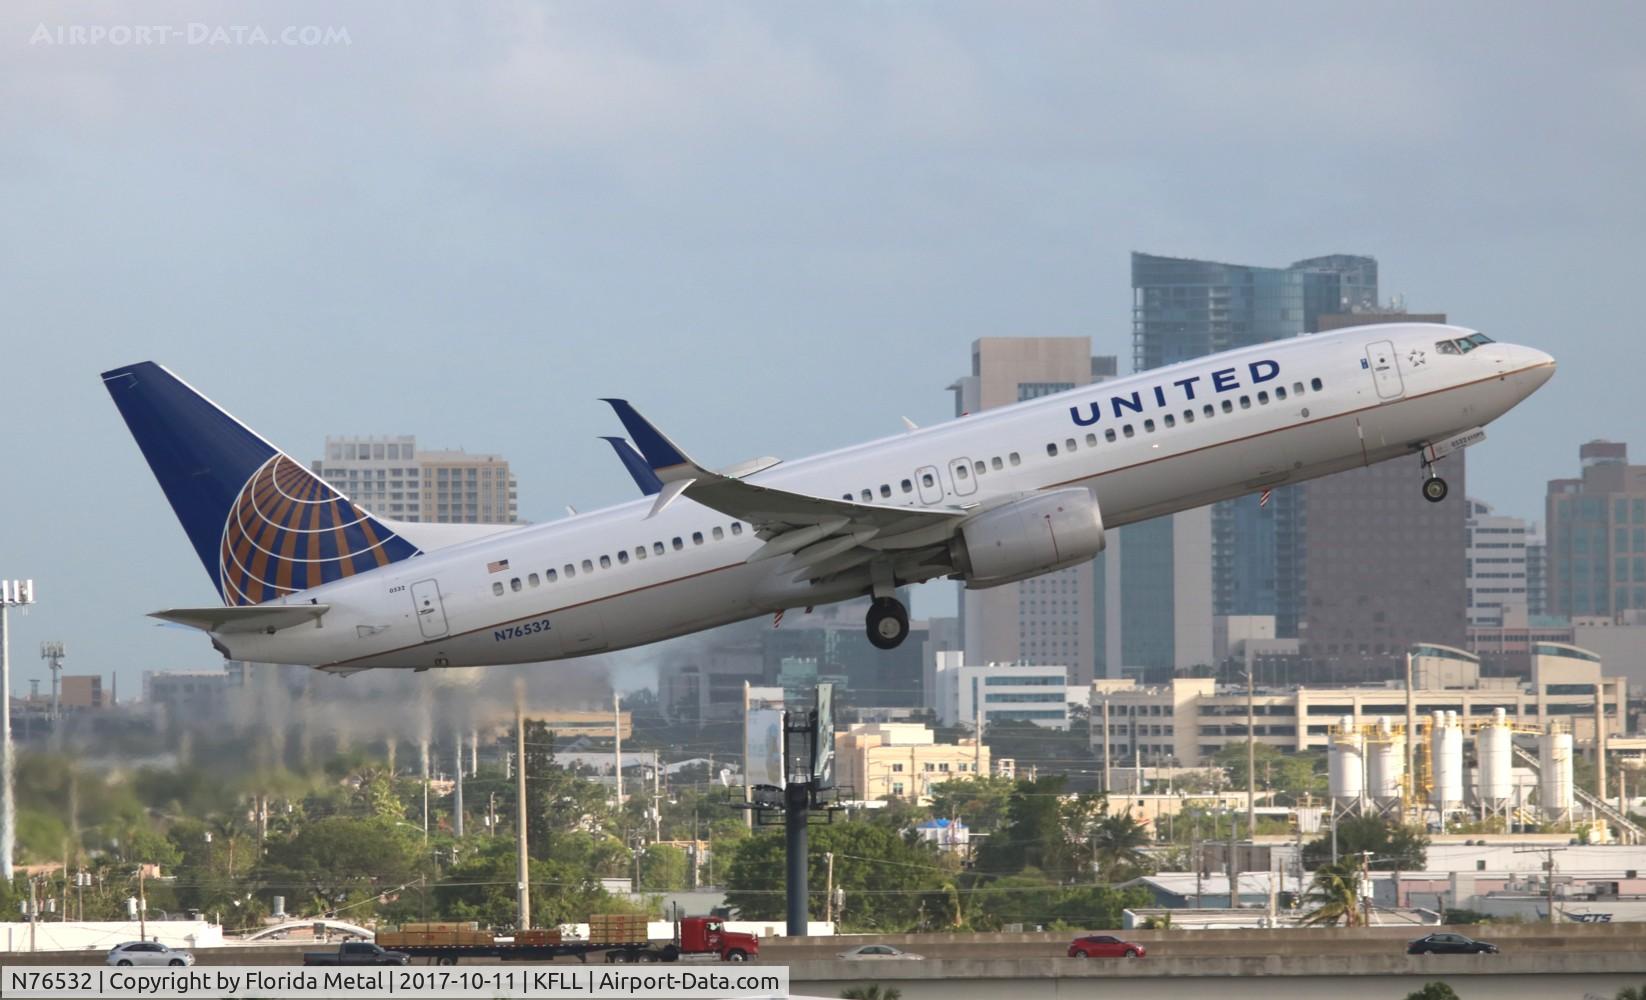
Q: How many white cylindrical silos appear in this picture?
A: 5